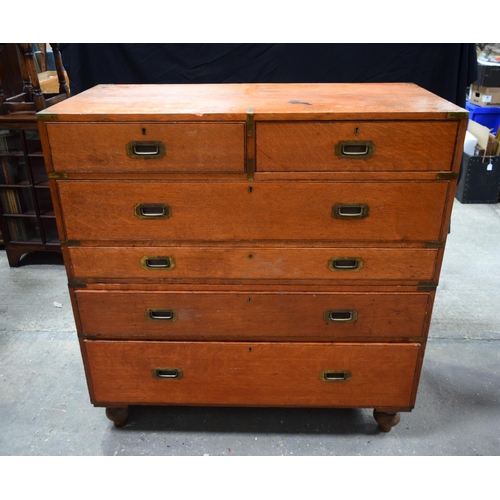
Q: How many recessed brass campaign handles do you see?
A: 10